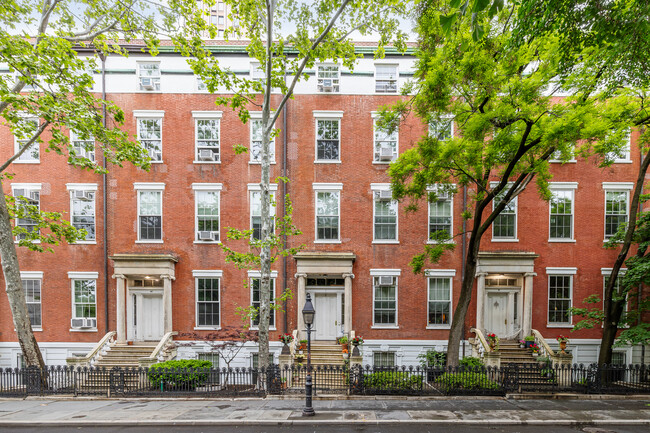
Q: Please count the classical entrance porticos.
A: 3